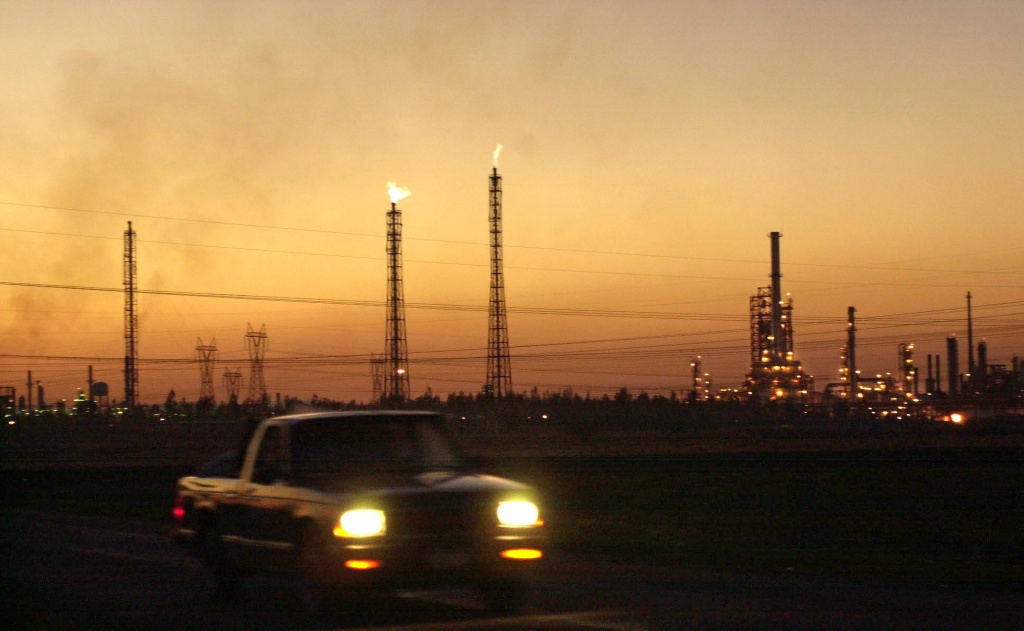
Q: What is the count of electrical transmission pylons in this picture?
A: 4